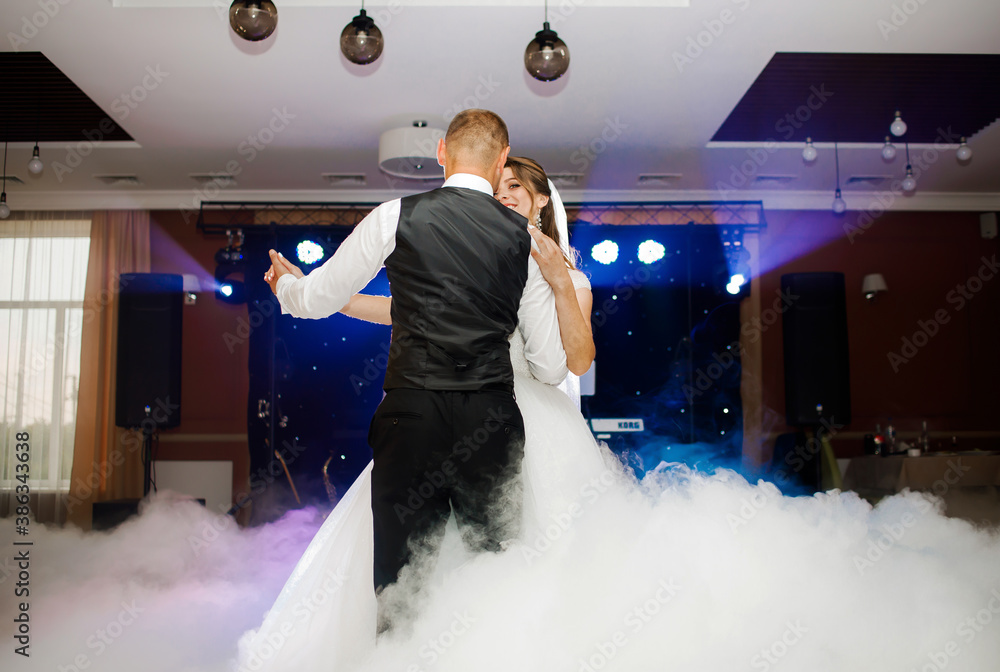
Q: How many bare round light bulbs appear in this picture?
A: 8